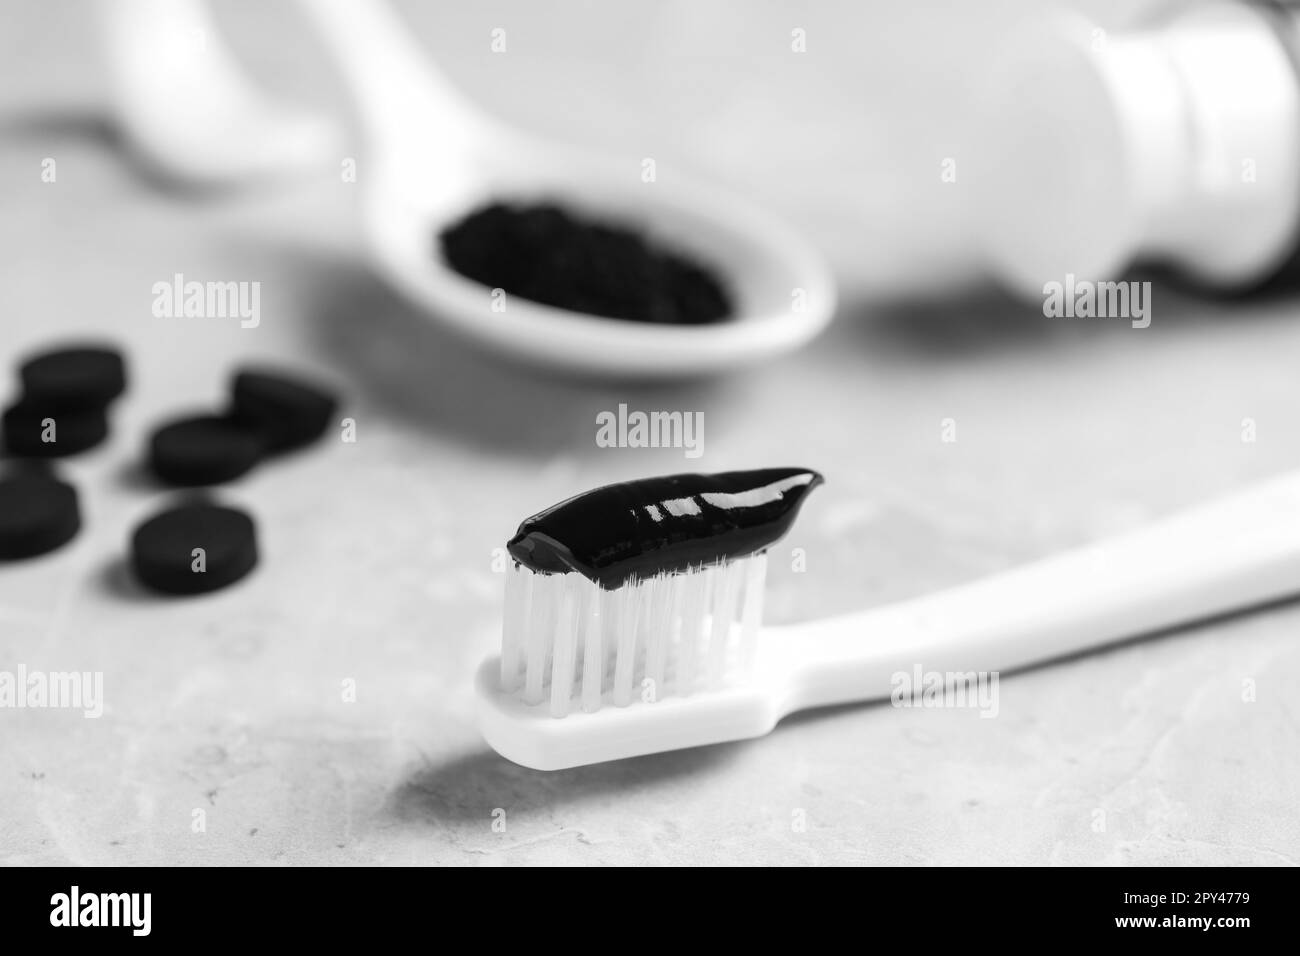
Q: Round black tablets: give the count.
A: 6